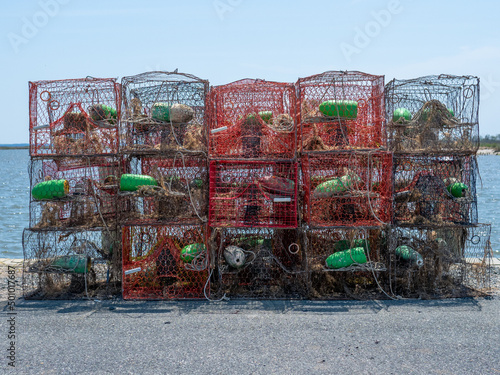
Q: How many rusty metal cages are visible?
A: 15